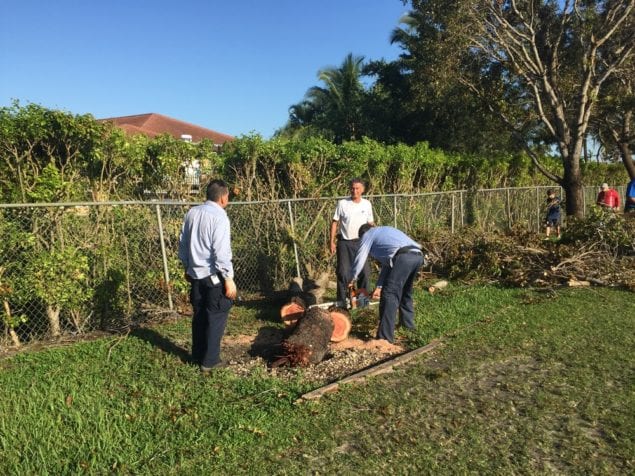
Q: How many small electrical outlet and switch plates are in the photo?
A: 0